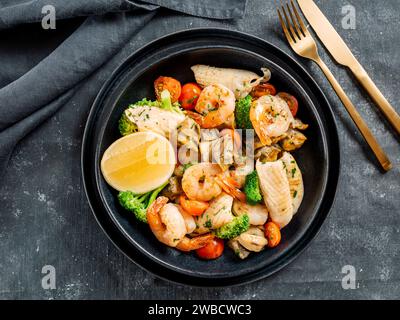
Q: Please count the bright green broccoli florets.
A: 5